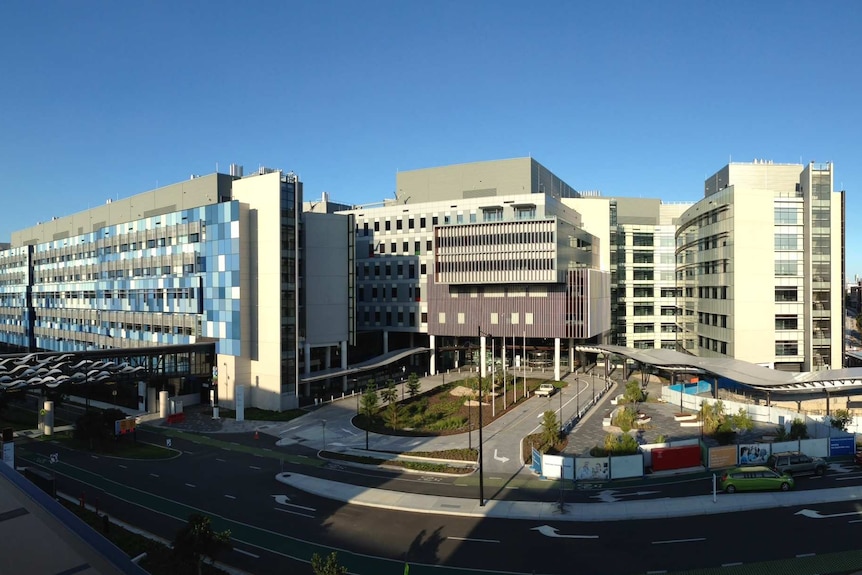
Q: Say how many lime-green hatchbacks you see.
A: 1